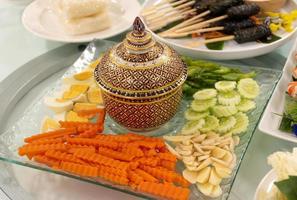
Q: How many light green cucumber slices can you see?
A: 12